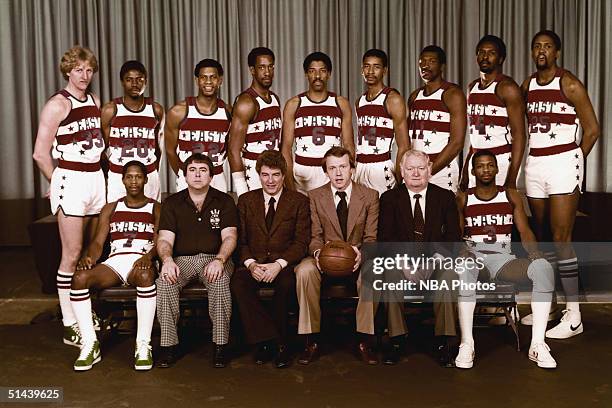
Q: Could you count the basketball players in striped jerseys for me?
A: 11